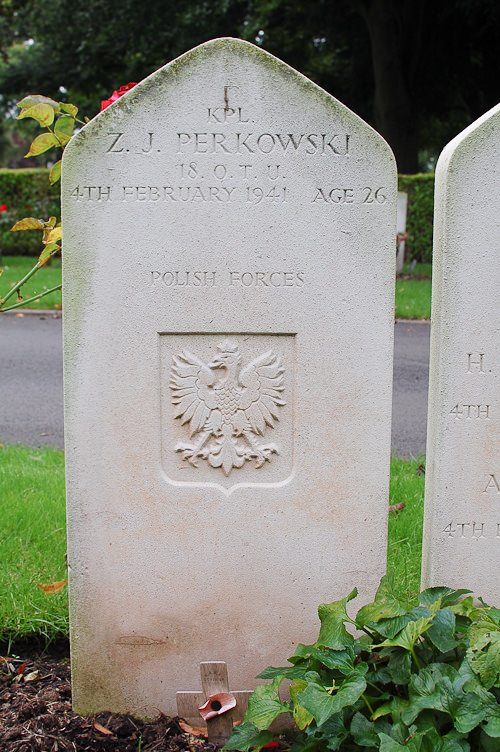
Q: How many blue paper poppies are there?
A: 0